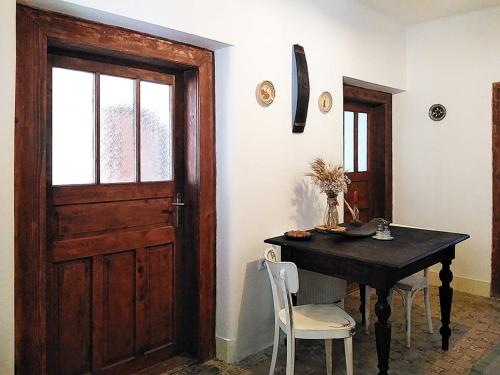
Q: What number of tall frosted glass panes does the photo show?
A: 5